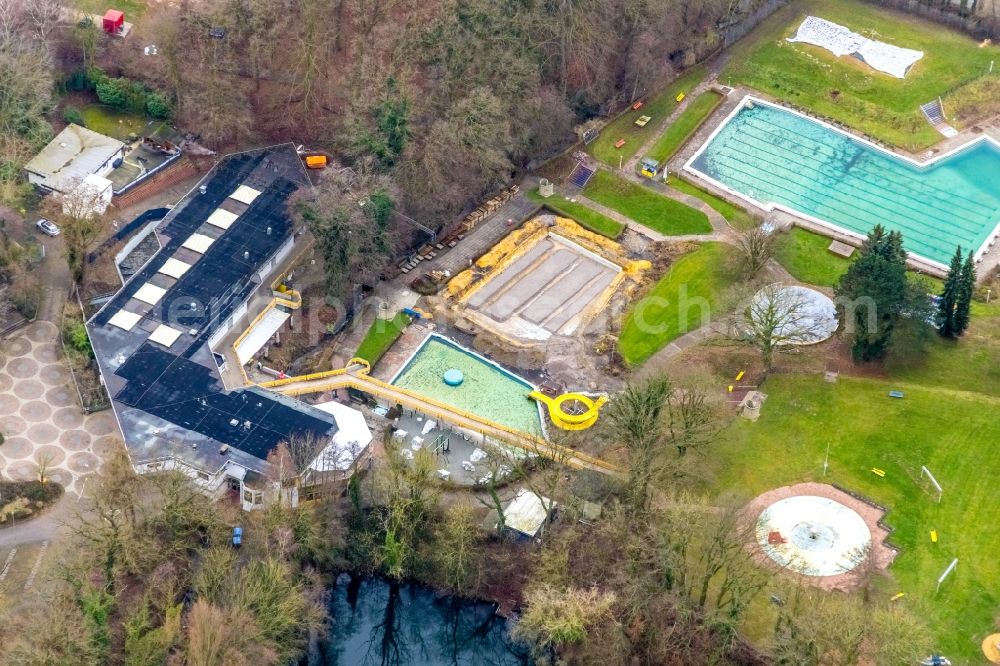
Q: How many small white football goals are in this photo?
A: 2